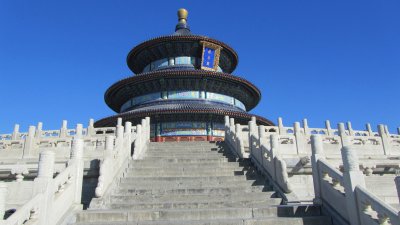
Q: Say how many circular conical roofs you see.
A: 3